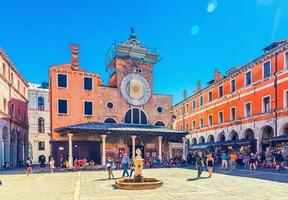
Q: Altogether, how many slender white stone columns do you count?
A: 5